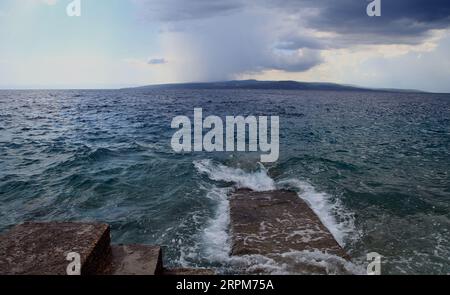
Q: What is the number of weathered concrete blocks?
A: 3